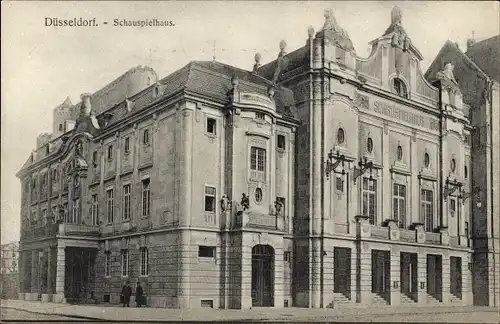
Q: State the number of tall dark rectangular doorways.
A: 5